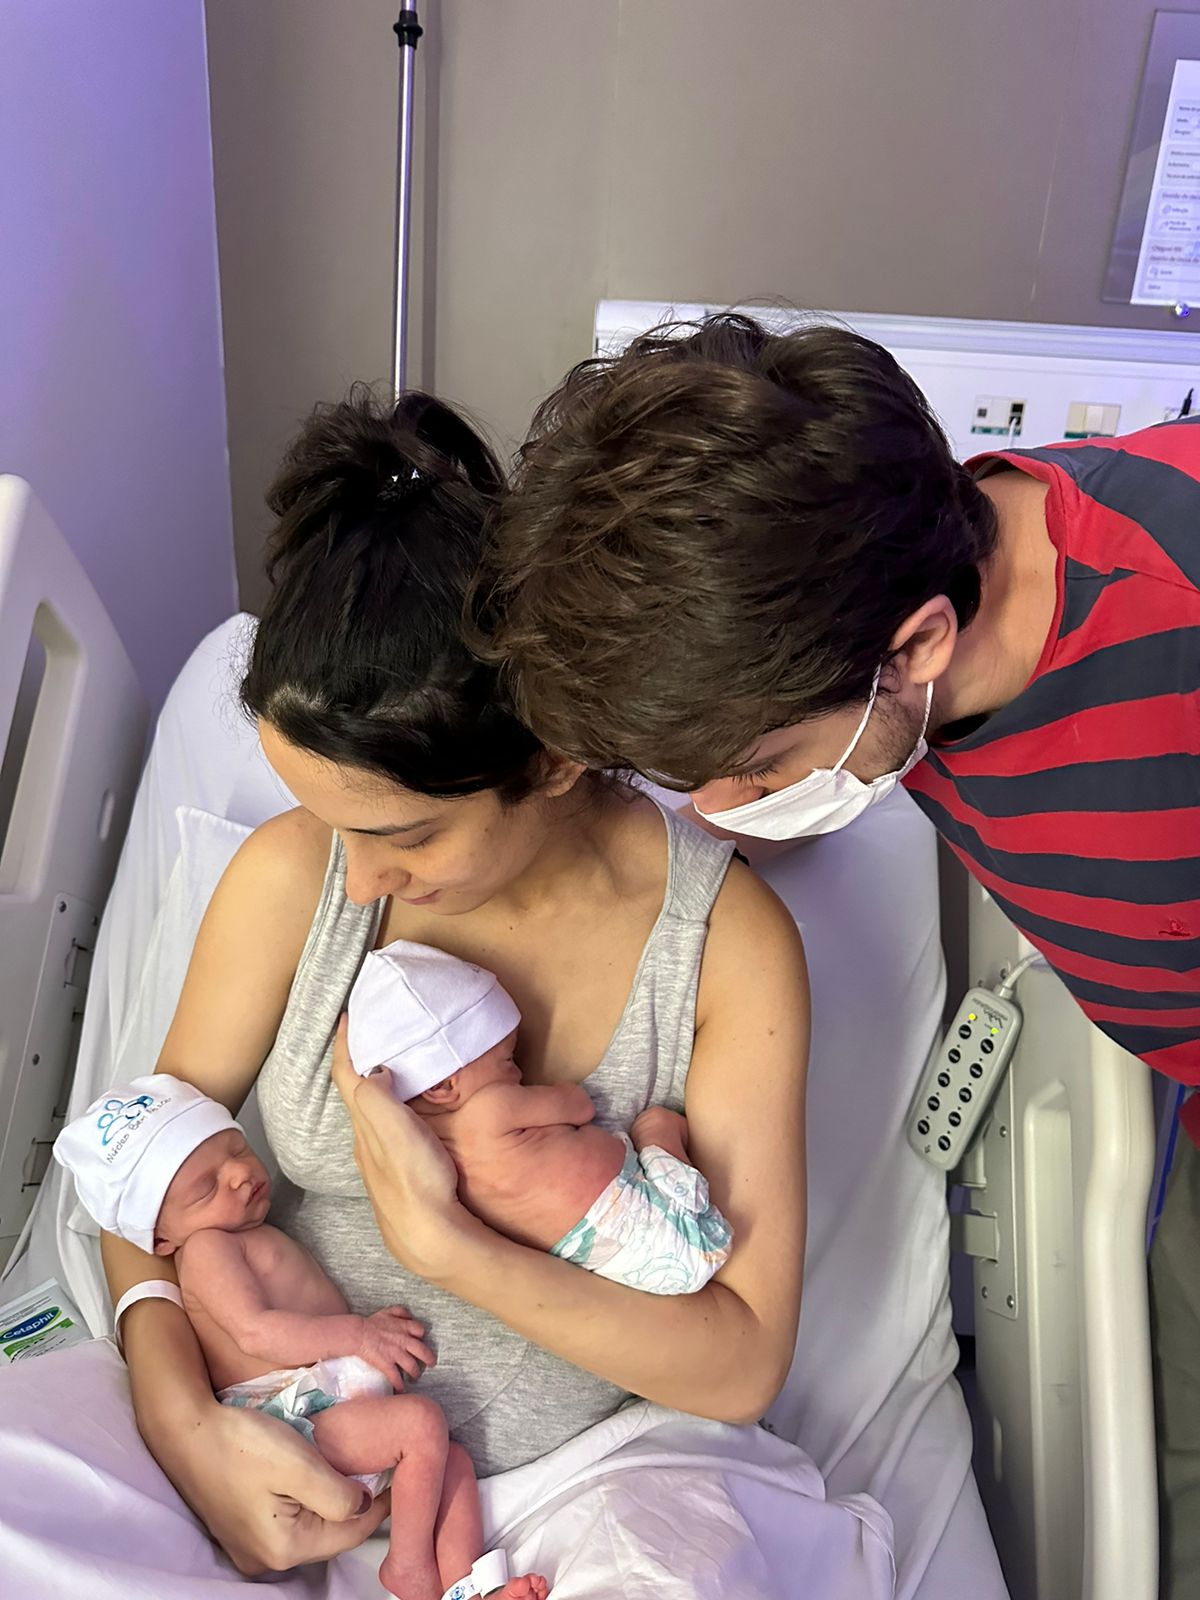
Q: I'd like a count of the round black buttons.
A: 10